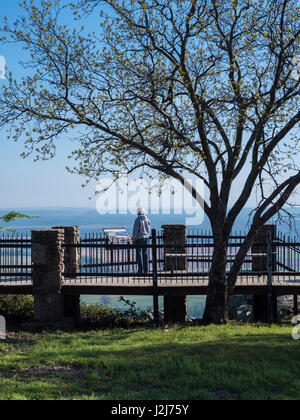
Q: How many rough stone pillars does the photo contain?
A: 4